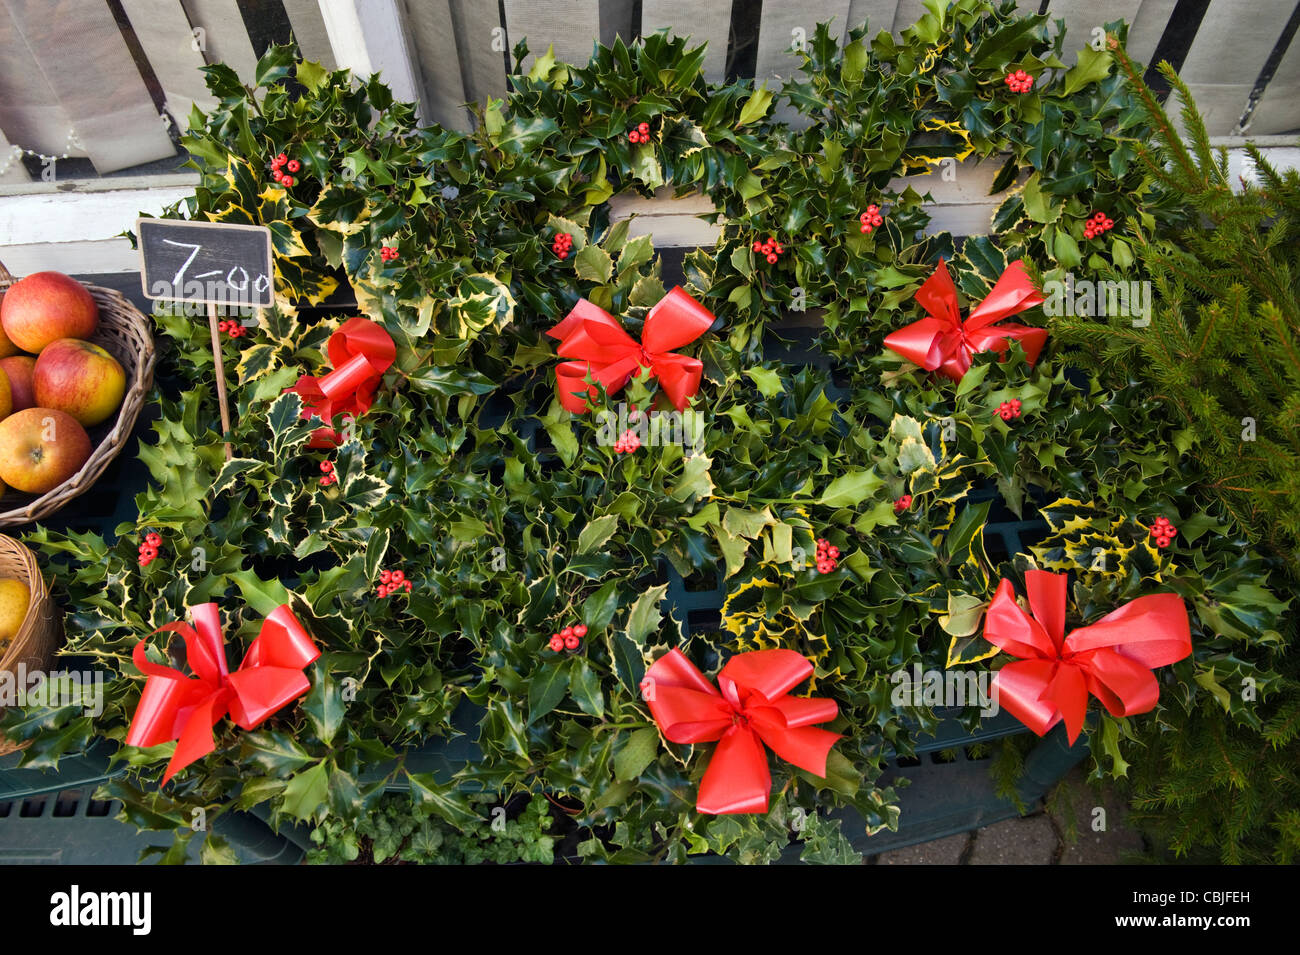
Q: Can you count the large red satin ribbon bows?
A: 6